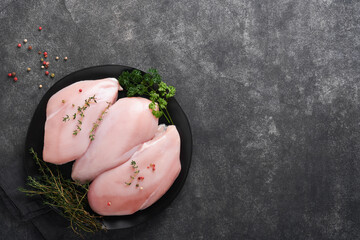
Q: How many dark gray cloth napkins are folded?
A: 1